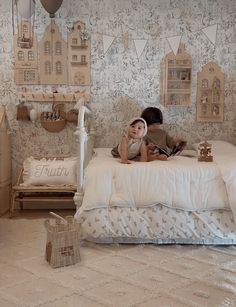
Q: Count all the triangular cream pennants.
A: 4